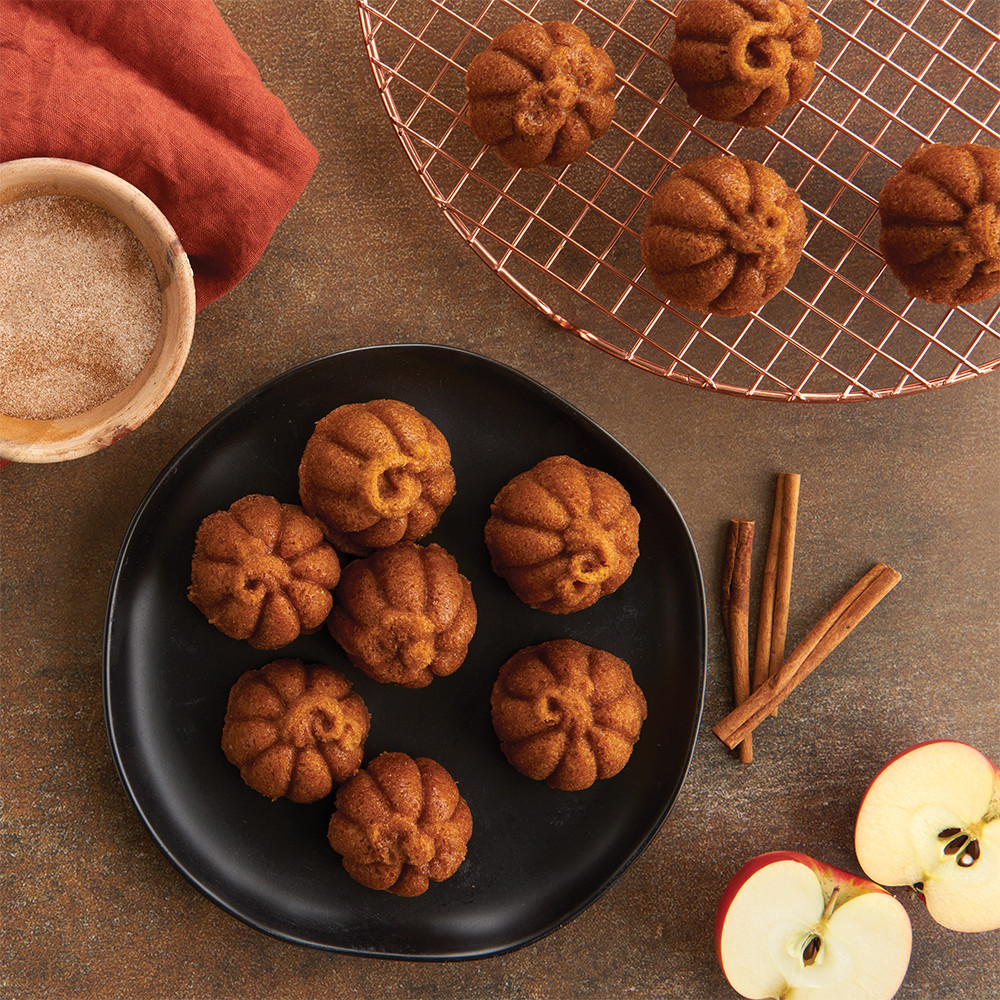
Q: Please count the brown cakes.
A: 11